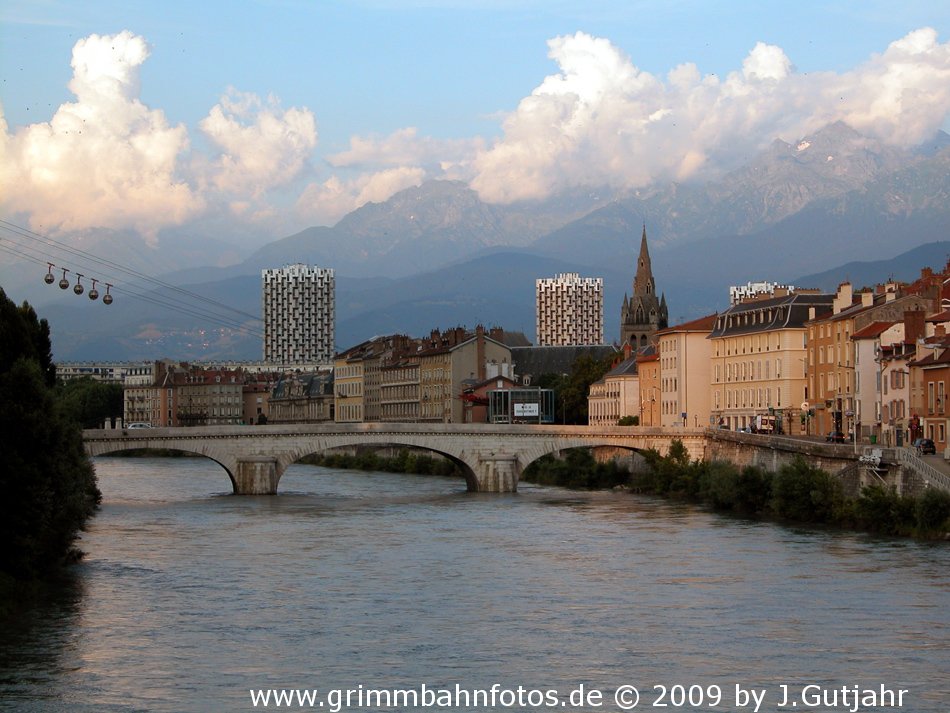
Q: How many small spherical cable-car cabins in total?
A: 5